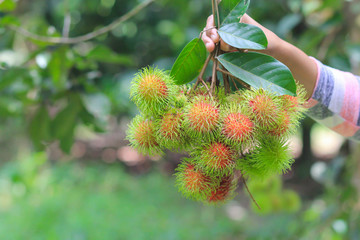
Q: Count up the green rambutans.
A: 1